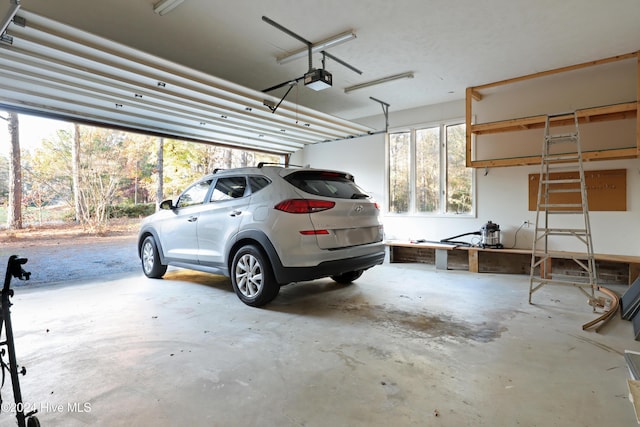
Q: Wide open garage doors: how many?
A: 1